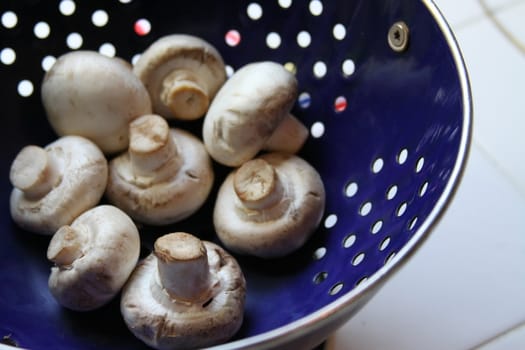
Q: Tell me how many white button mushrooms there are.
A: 8